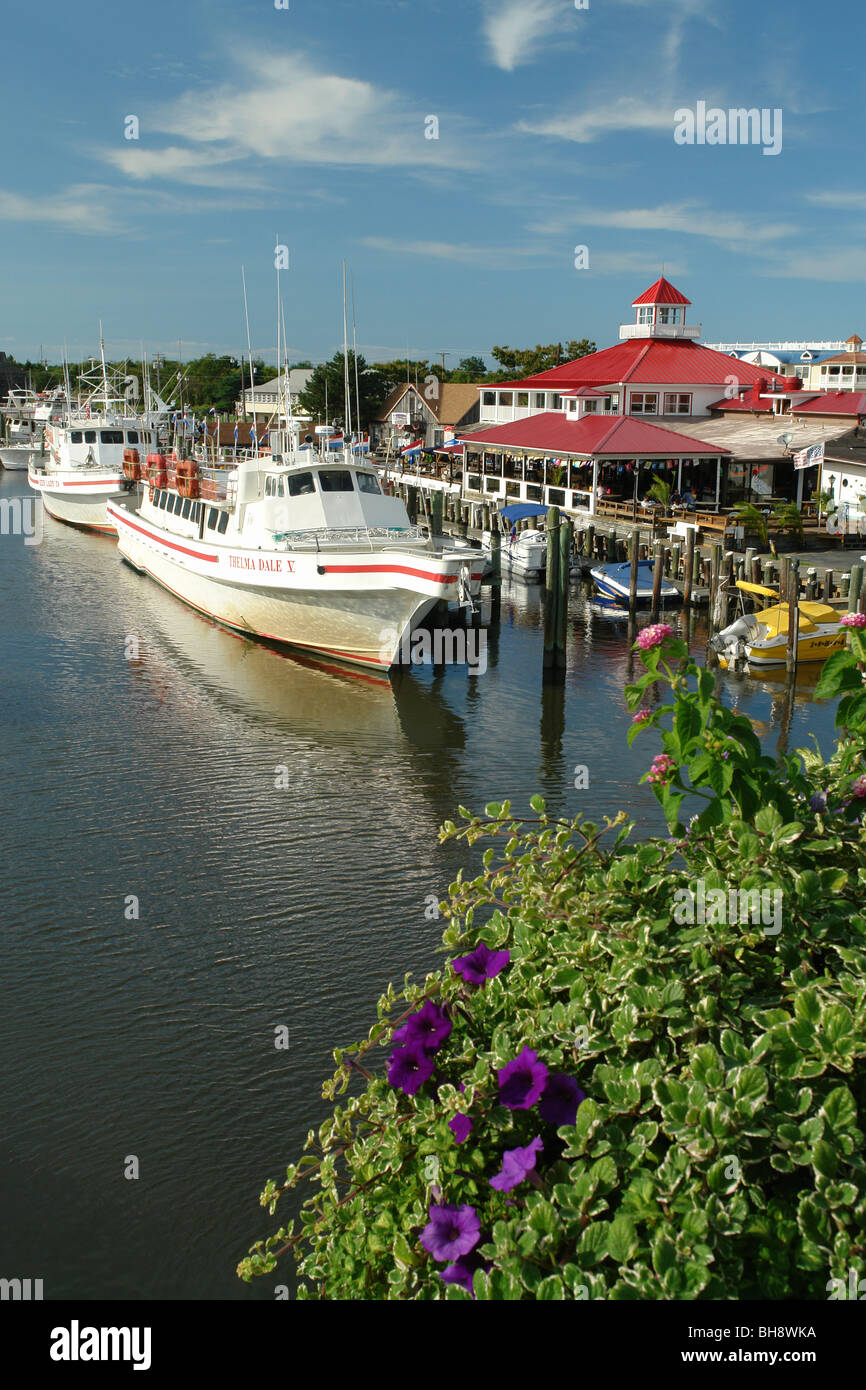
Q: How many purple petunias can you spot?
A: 9